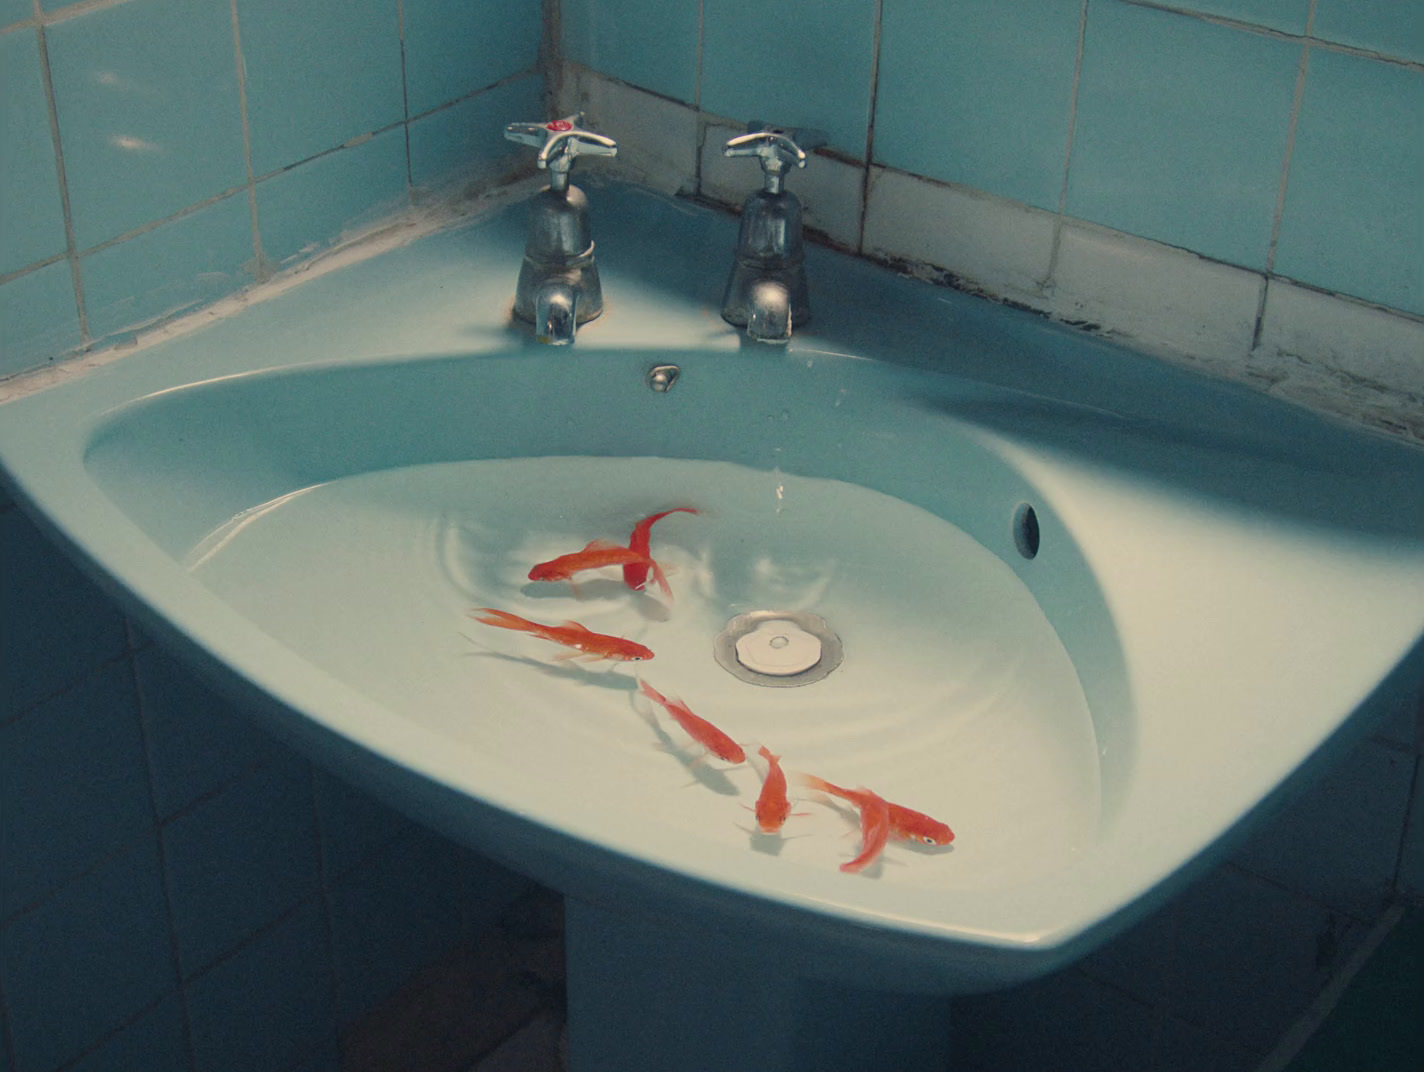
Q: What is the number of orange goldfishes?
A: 7